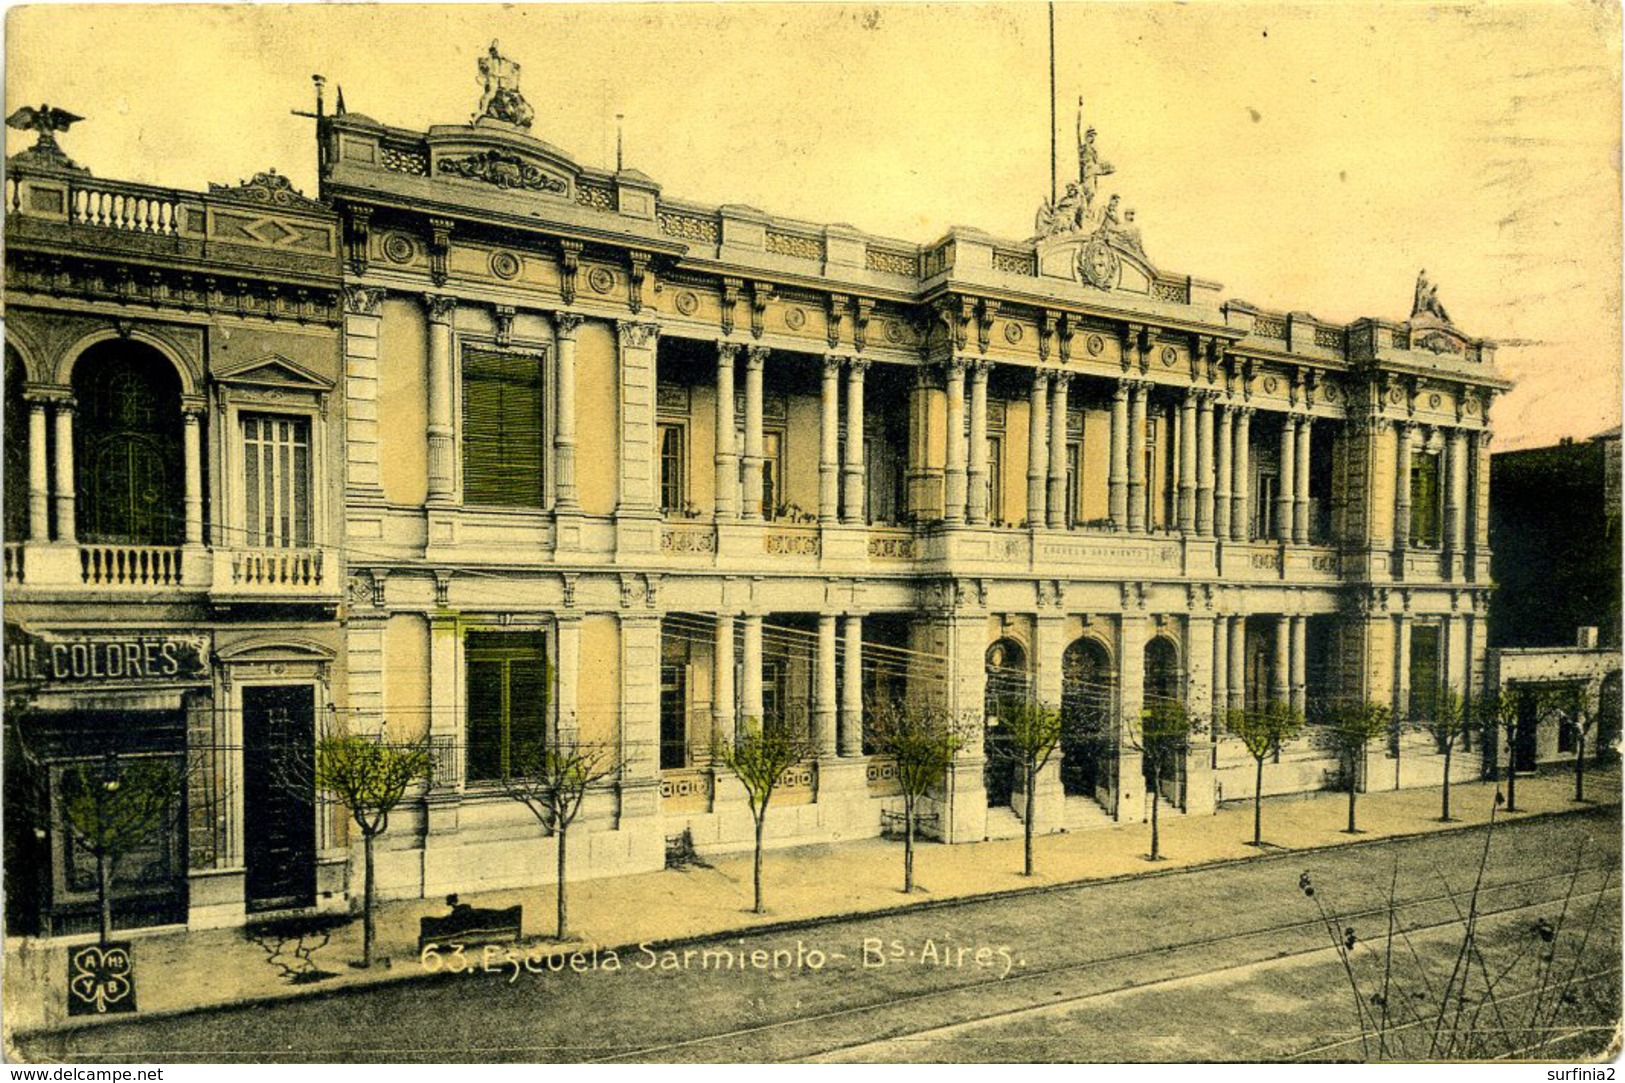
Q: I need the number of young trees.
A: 12